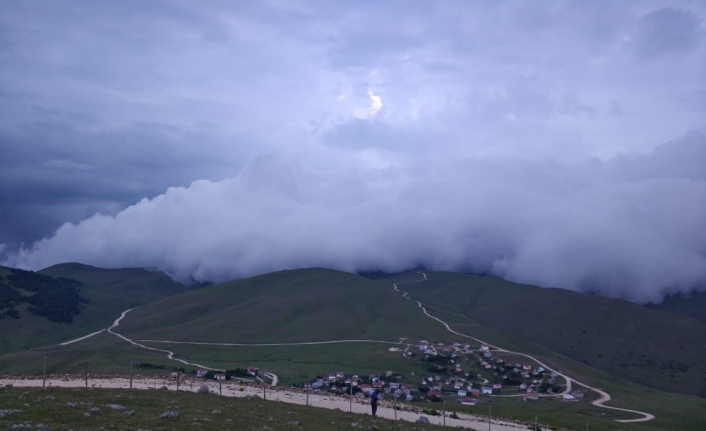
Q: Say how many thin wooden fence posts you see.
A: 13